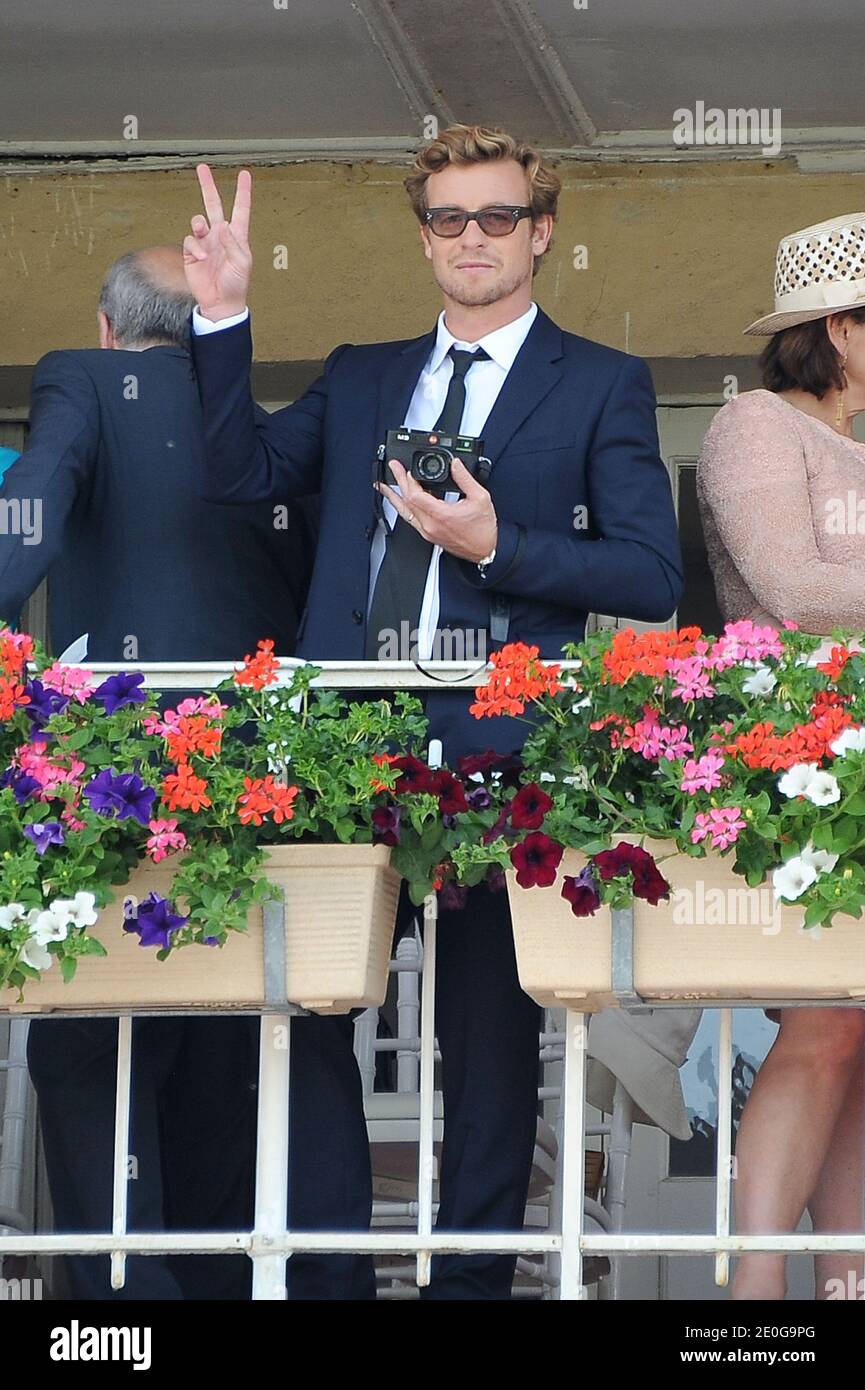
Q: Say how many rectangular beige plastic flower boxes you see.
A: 2